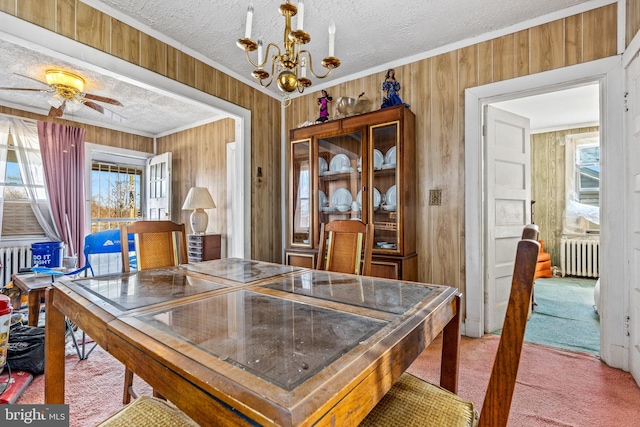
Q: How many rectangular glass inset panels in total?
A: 4